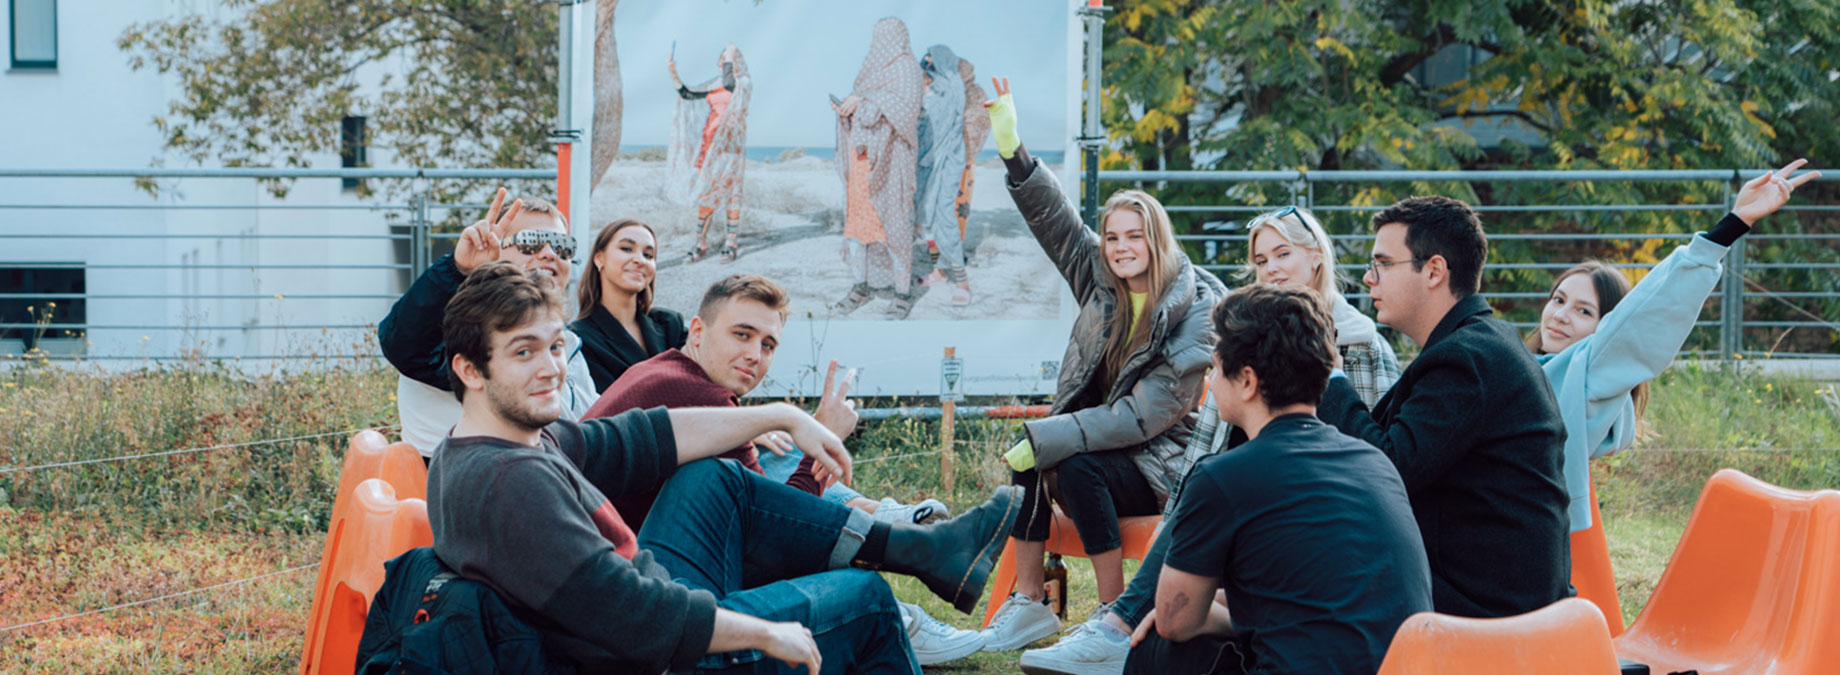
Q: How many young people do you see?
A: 9